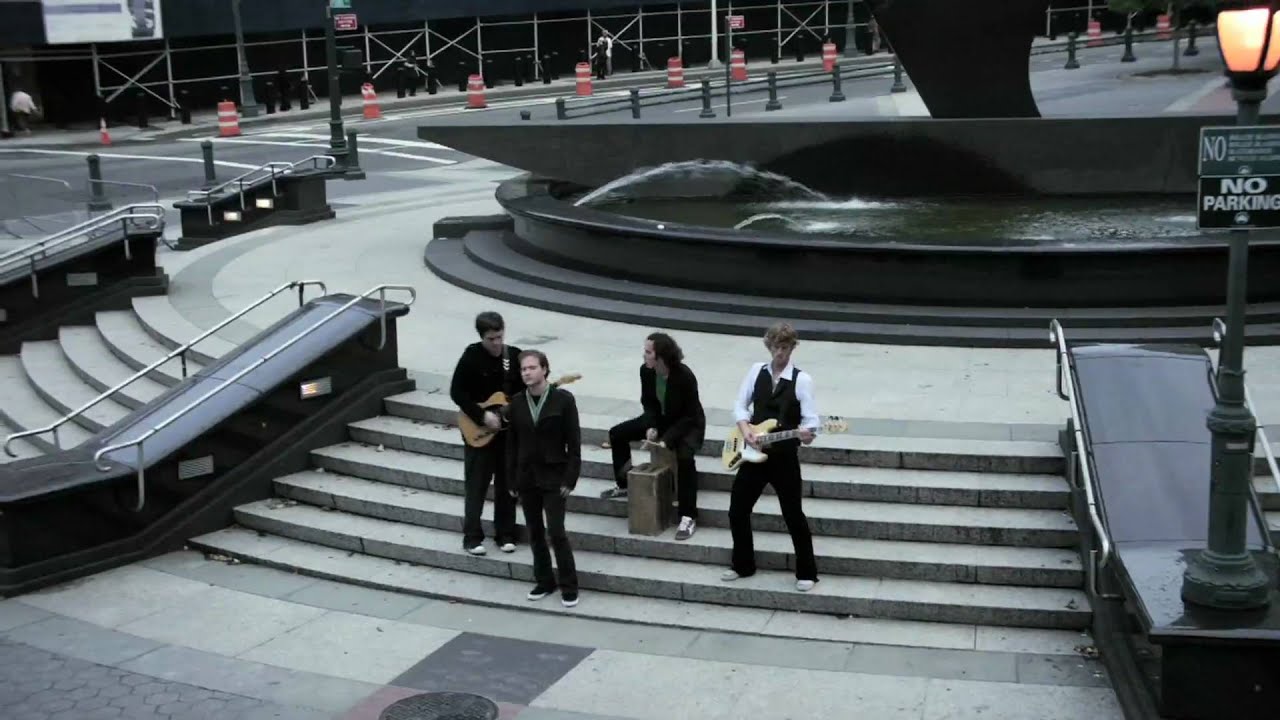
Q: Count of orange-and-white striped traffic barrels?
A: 9